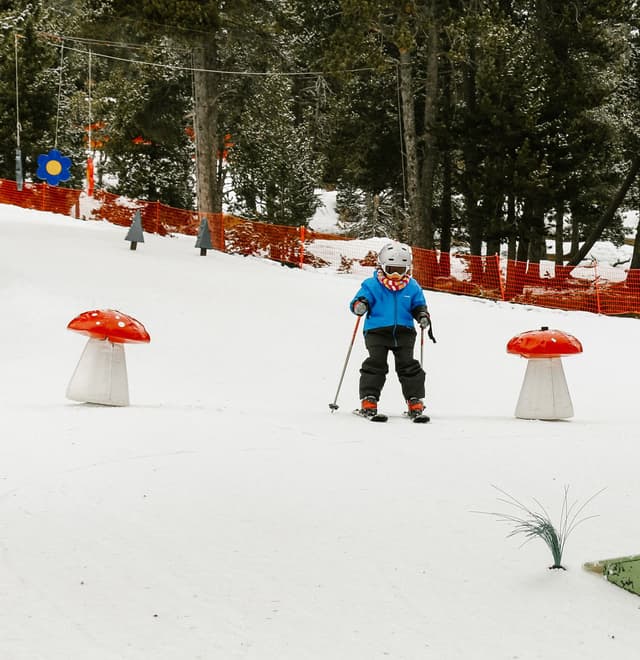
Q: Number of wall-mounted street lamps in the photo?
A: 0